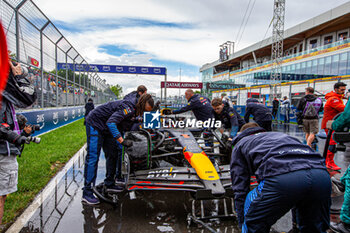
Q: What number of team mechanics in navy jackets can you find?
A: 6